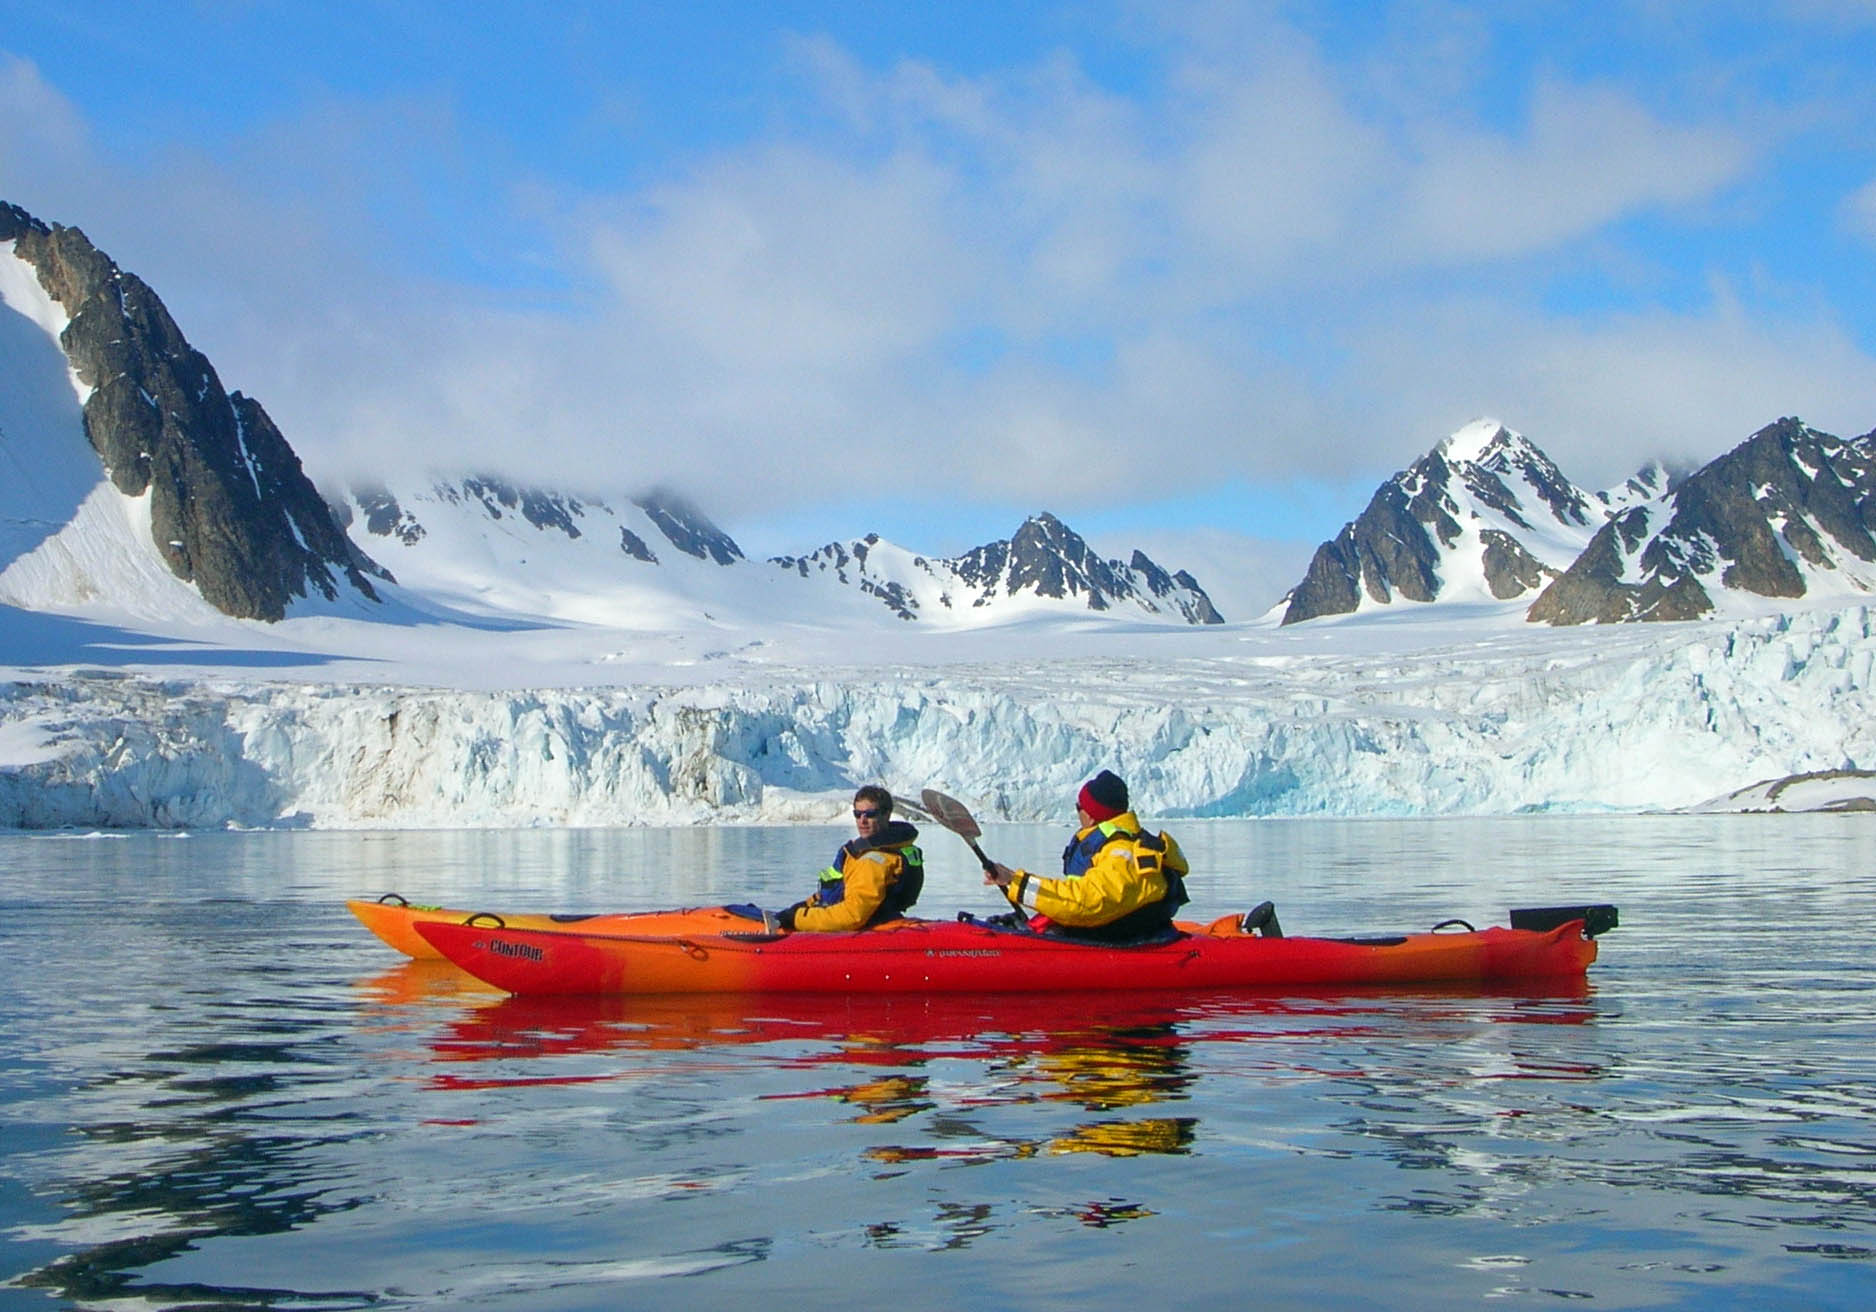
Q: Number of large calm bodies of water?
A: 1